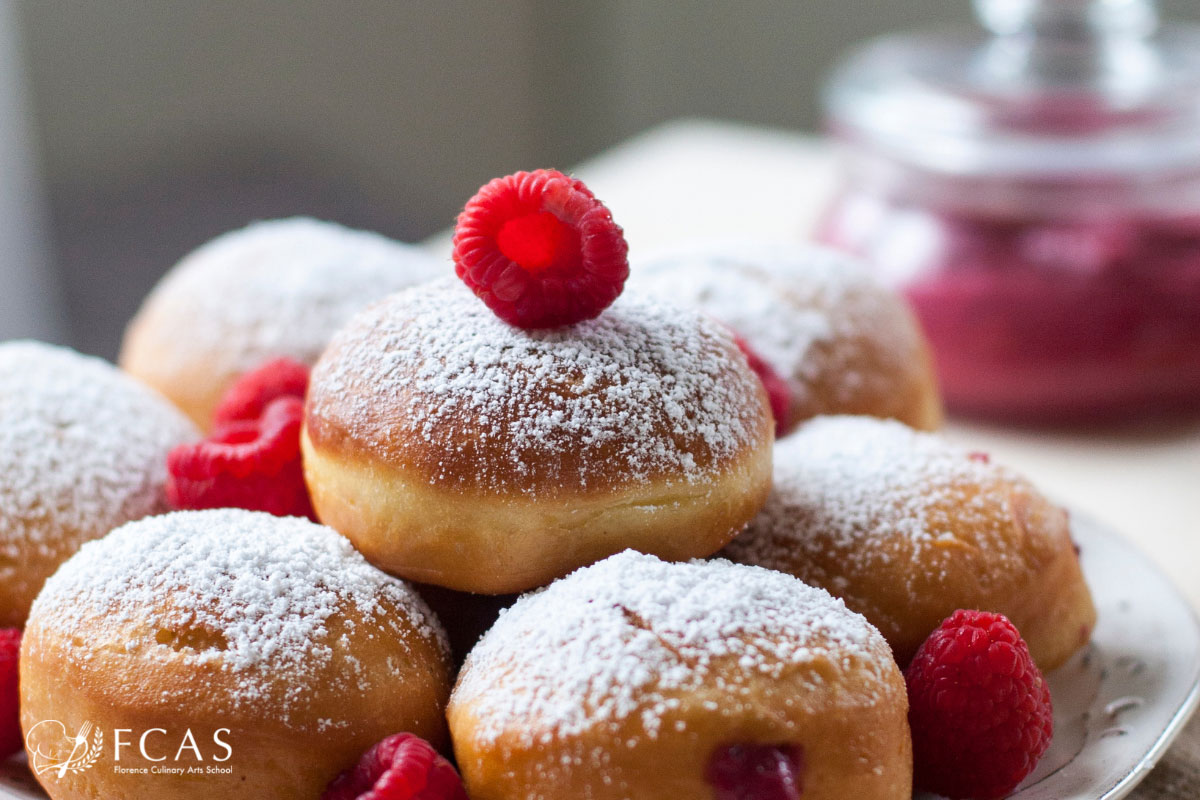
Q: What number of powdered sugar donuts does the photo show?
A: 7